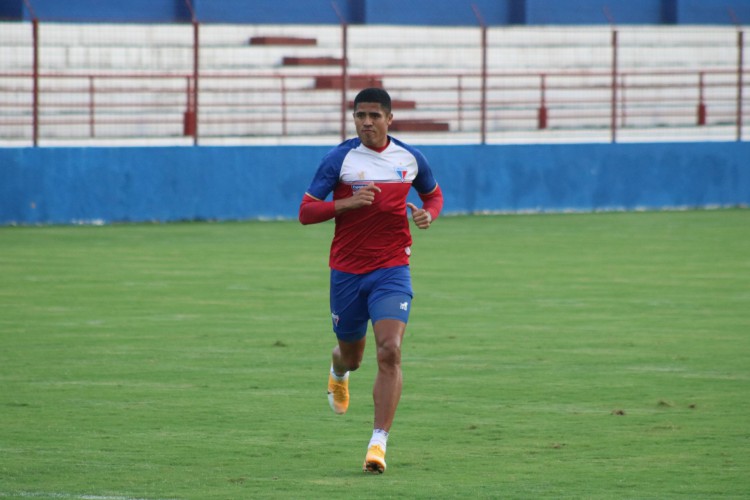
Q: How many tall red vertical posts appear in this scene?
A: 6